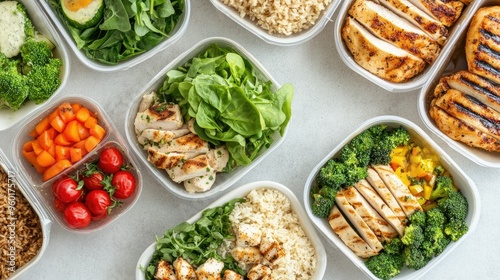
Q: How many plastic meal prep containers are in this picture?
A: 10